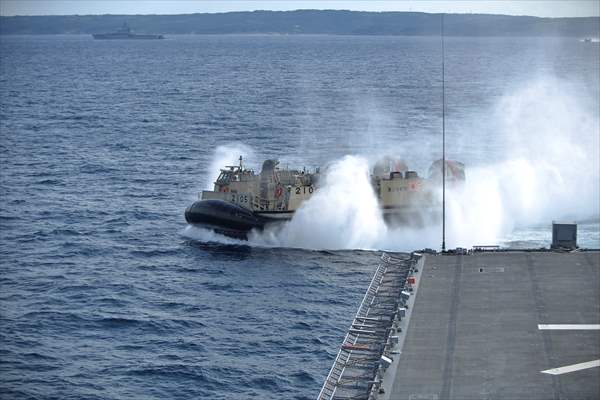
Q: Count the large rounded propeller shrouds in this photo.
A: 2